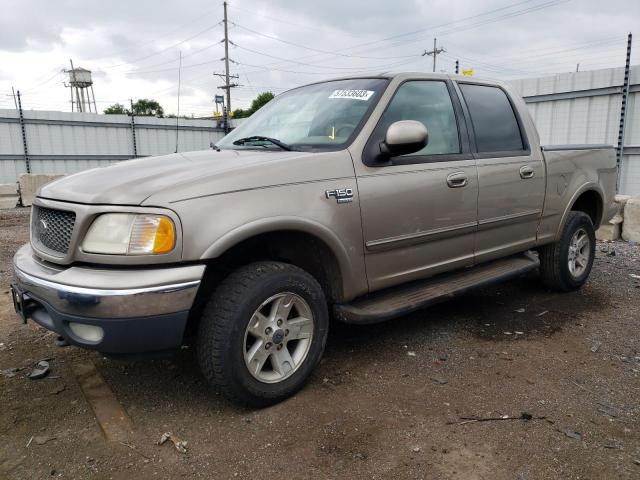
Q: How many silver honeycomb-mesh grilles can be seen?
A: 1